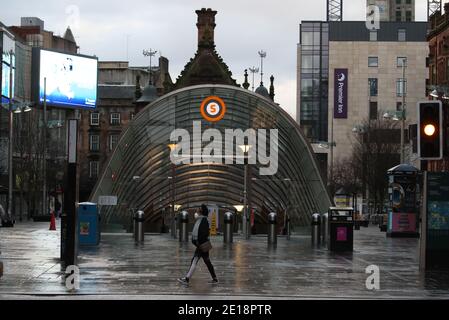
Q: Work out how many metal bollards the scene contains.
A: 6